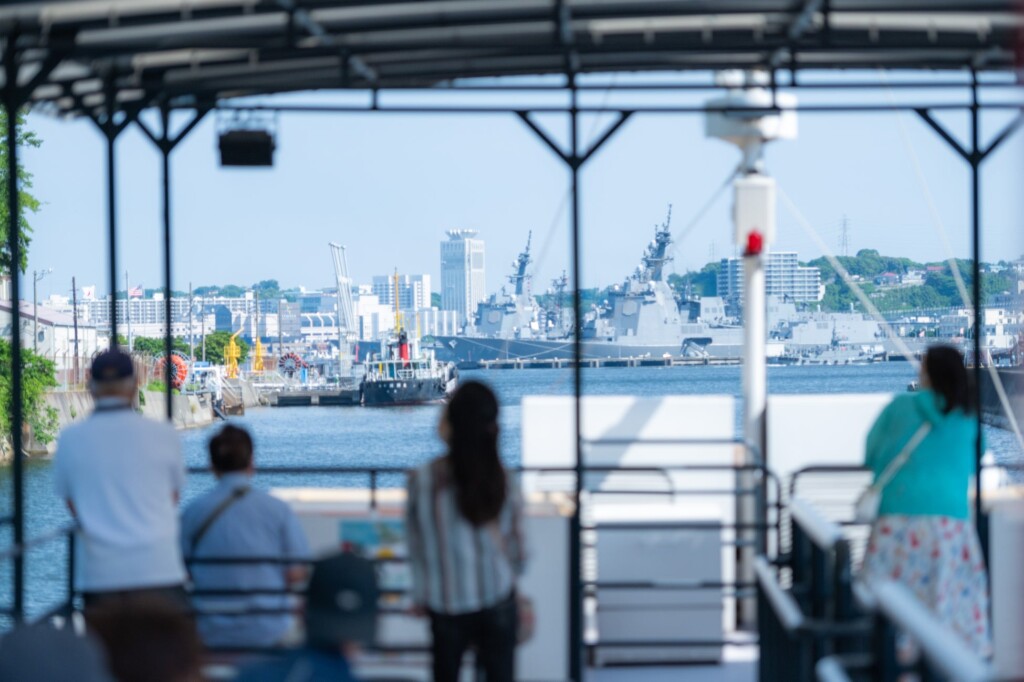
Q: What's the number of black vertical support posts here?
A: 5